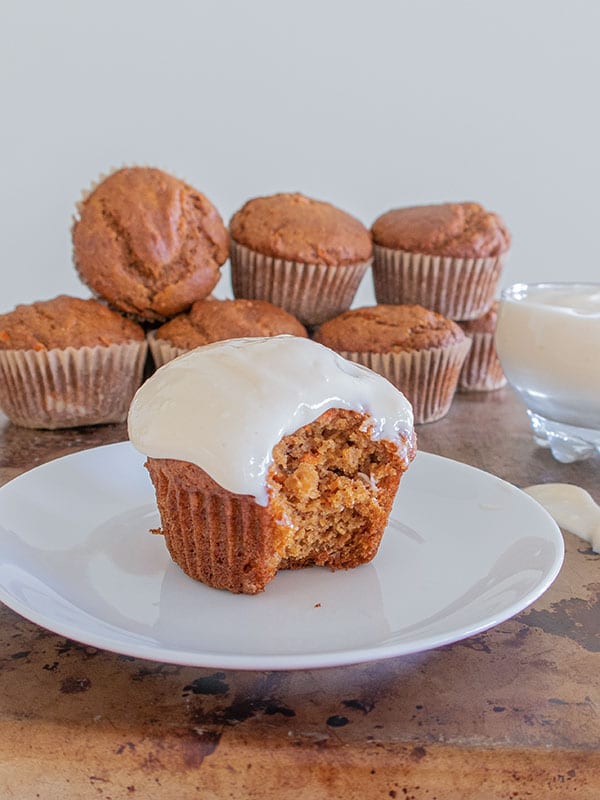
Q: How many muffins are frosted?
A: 1